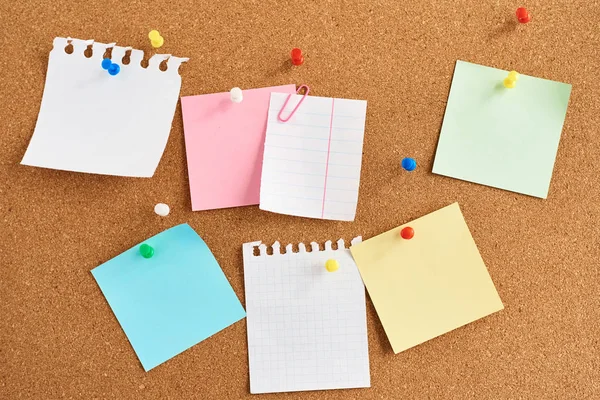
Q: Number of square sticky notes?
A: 4